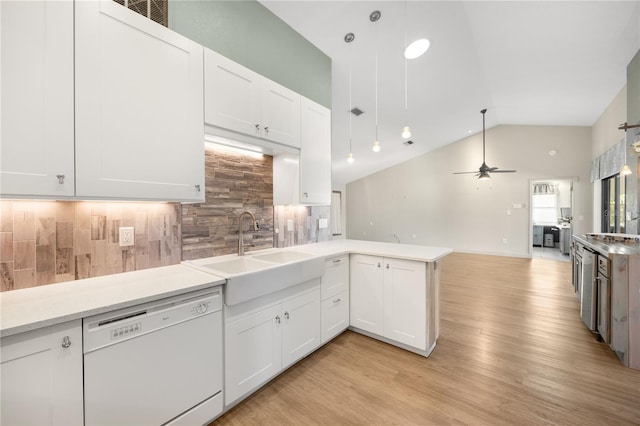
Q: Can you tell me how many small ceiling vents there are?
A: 2